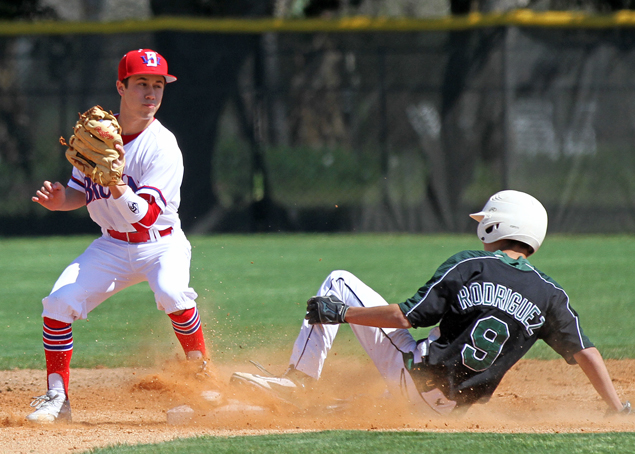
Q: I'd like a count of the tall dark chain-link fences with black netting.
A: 1